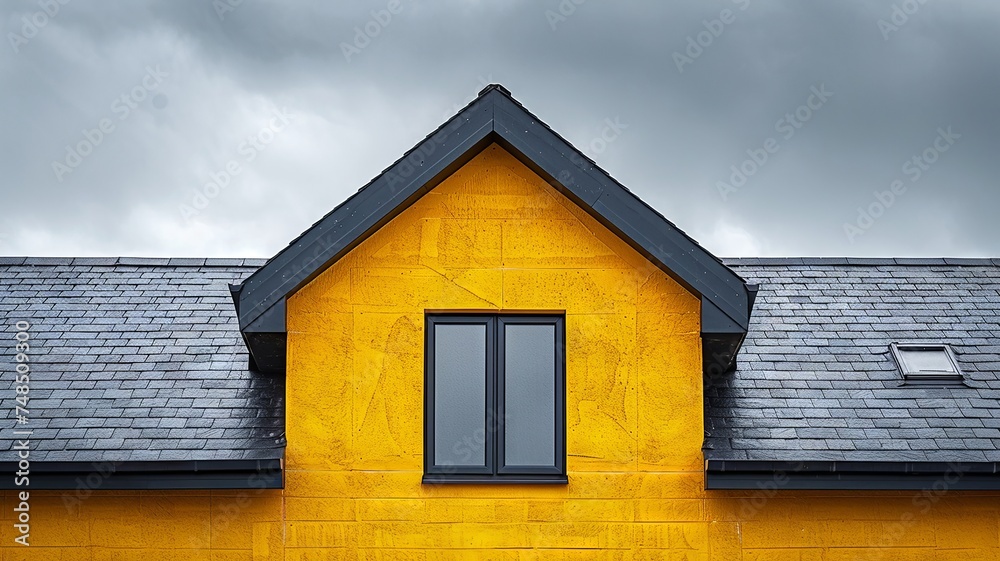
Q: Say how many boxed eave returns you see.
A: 2